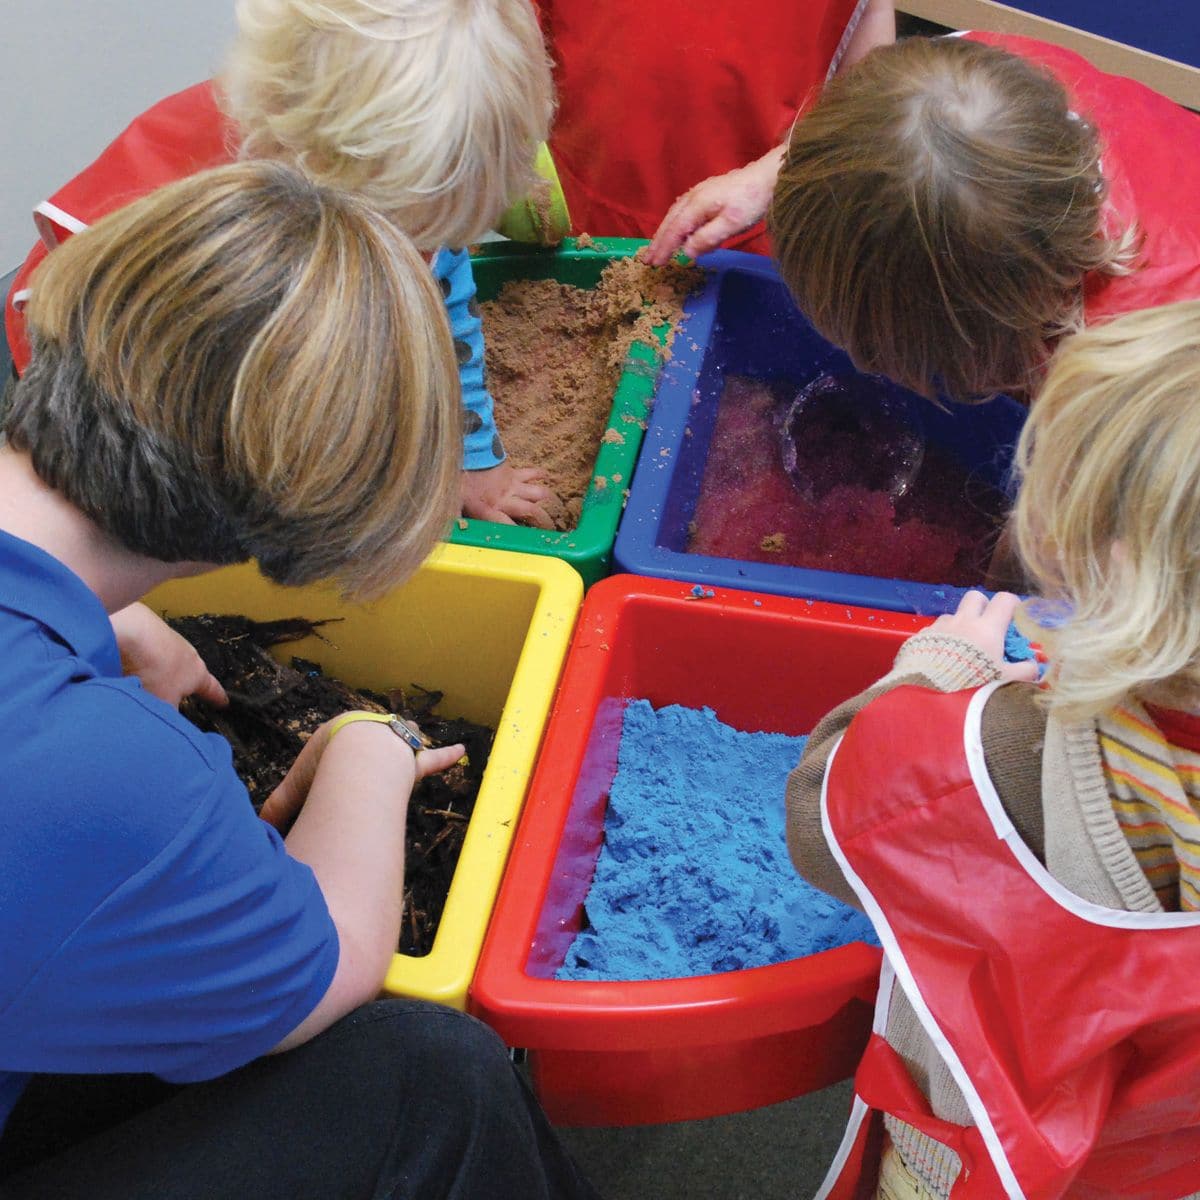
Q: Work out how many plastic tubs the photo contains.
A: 4